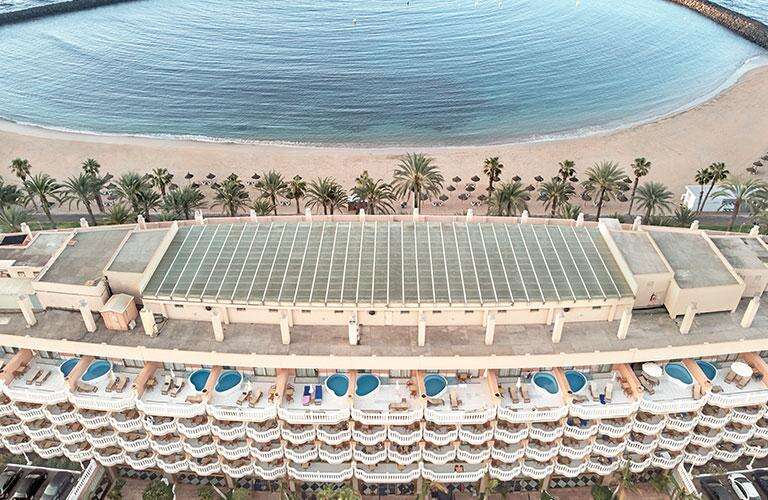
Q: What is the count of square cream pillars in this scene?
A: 12